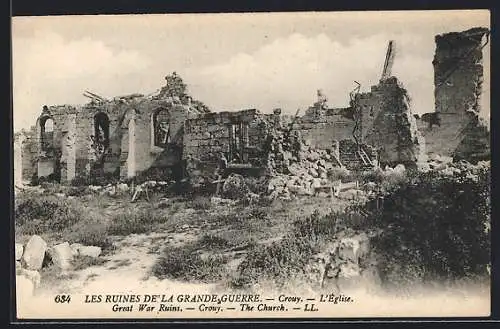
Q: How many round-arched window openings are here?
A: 3